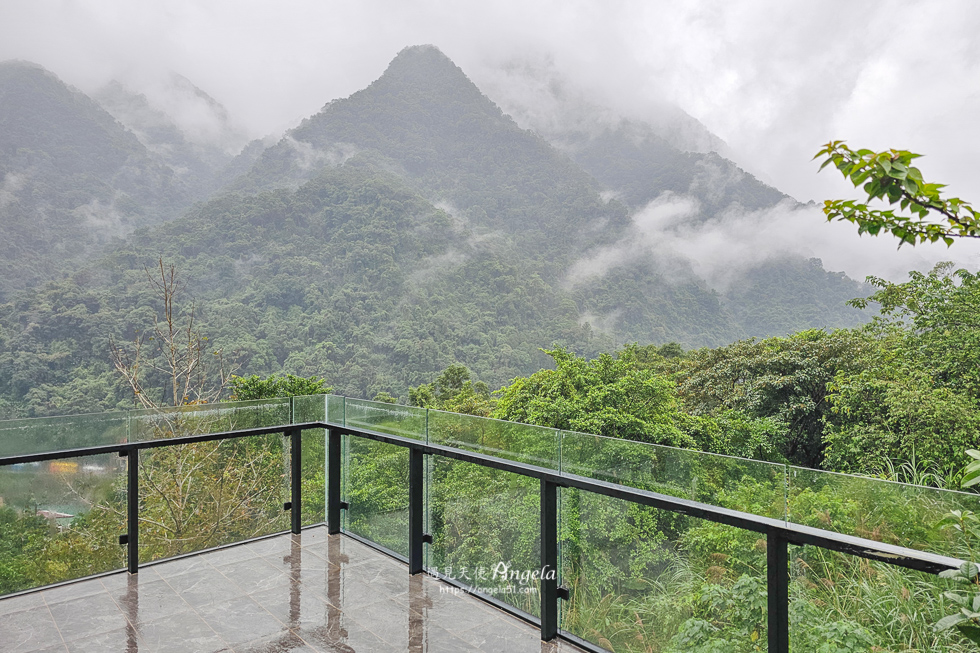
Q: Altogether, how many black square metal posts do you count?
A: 6